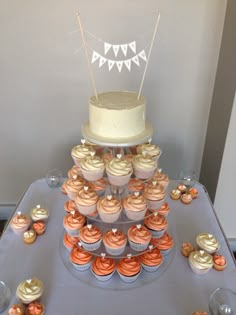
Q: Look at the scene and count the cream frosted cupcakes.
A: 9